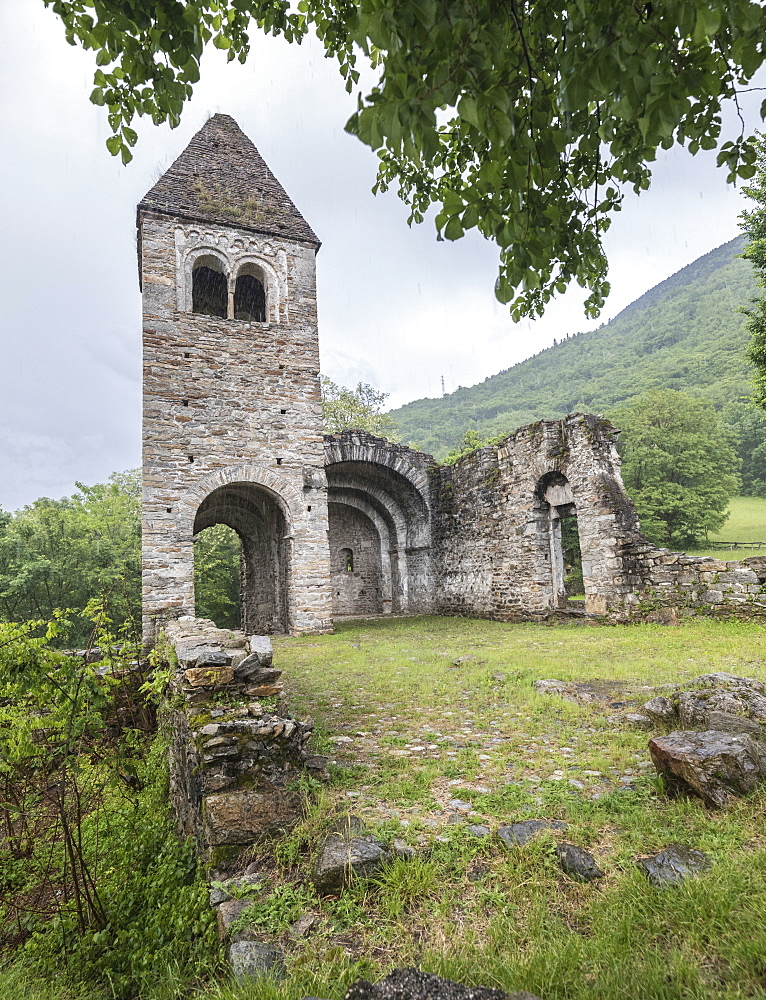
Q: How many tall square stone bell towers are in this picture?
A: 1